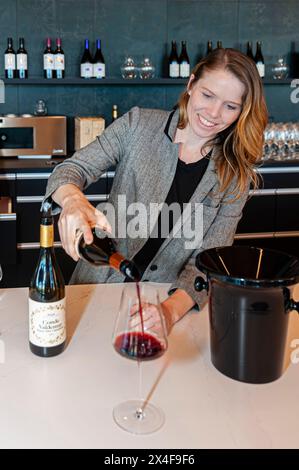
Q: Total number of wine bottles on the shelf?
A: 12